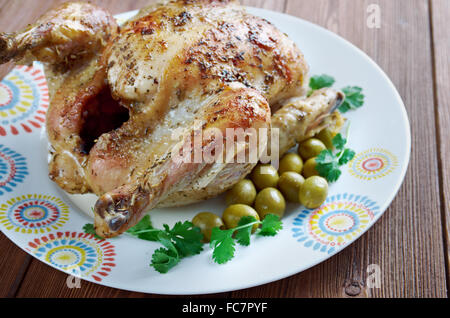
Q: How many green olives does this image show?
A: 11